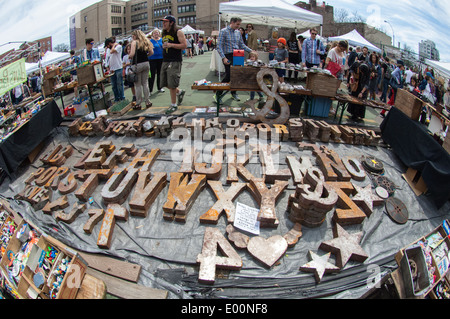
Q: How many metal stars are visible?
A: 3